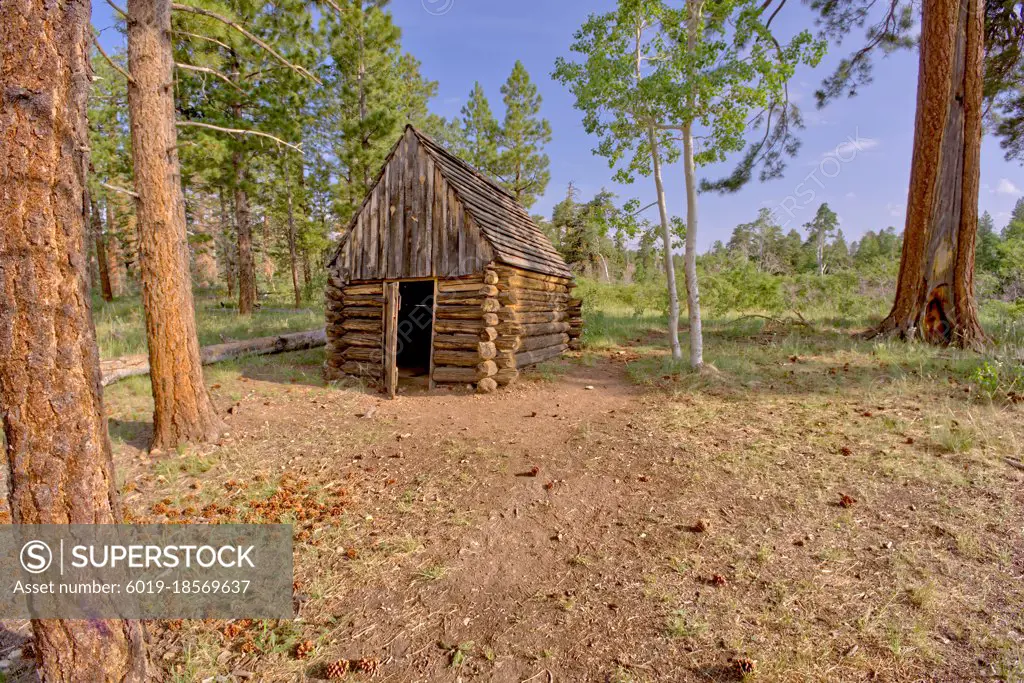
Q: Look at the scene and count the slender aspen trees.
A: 2